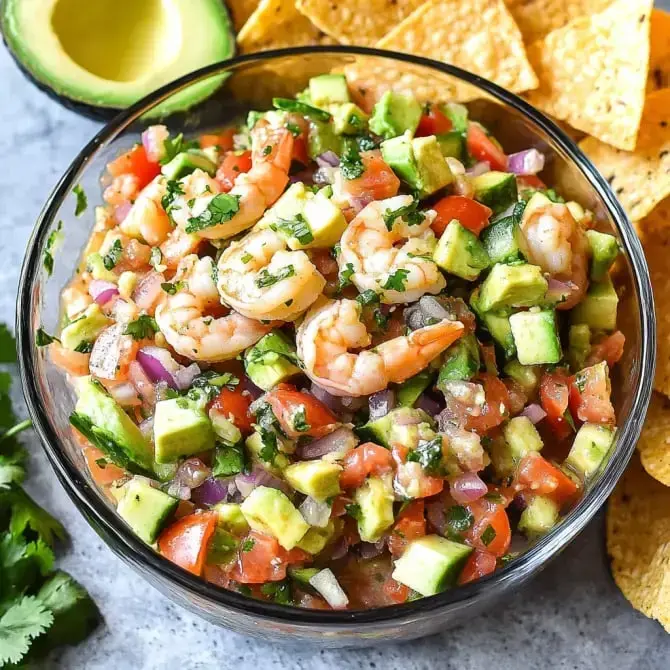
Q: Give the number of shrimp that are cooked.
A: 6